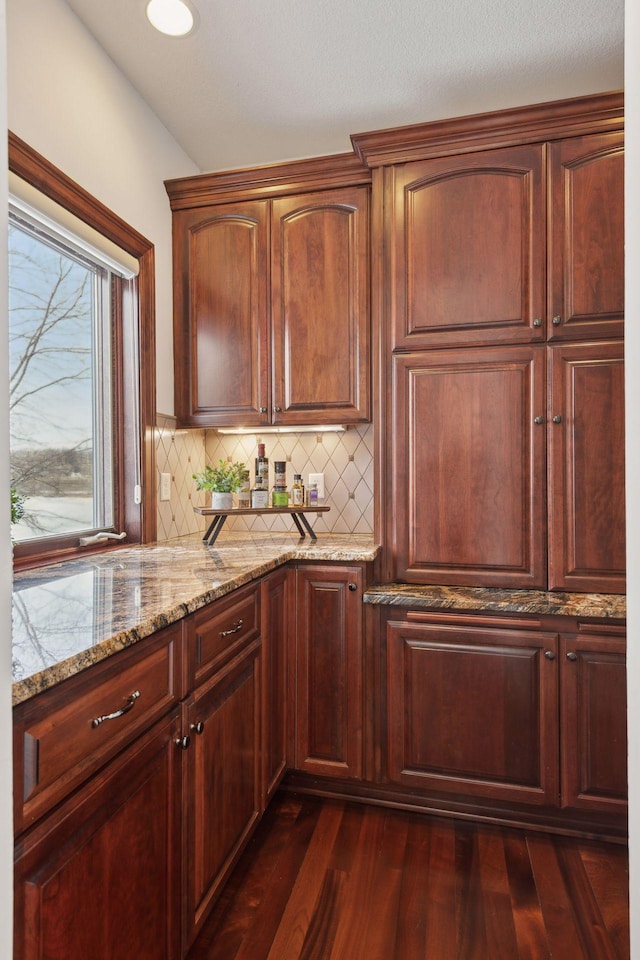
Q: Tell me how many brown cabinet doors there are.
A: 12